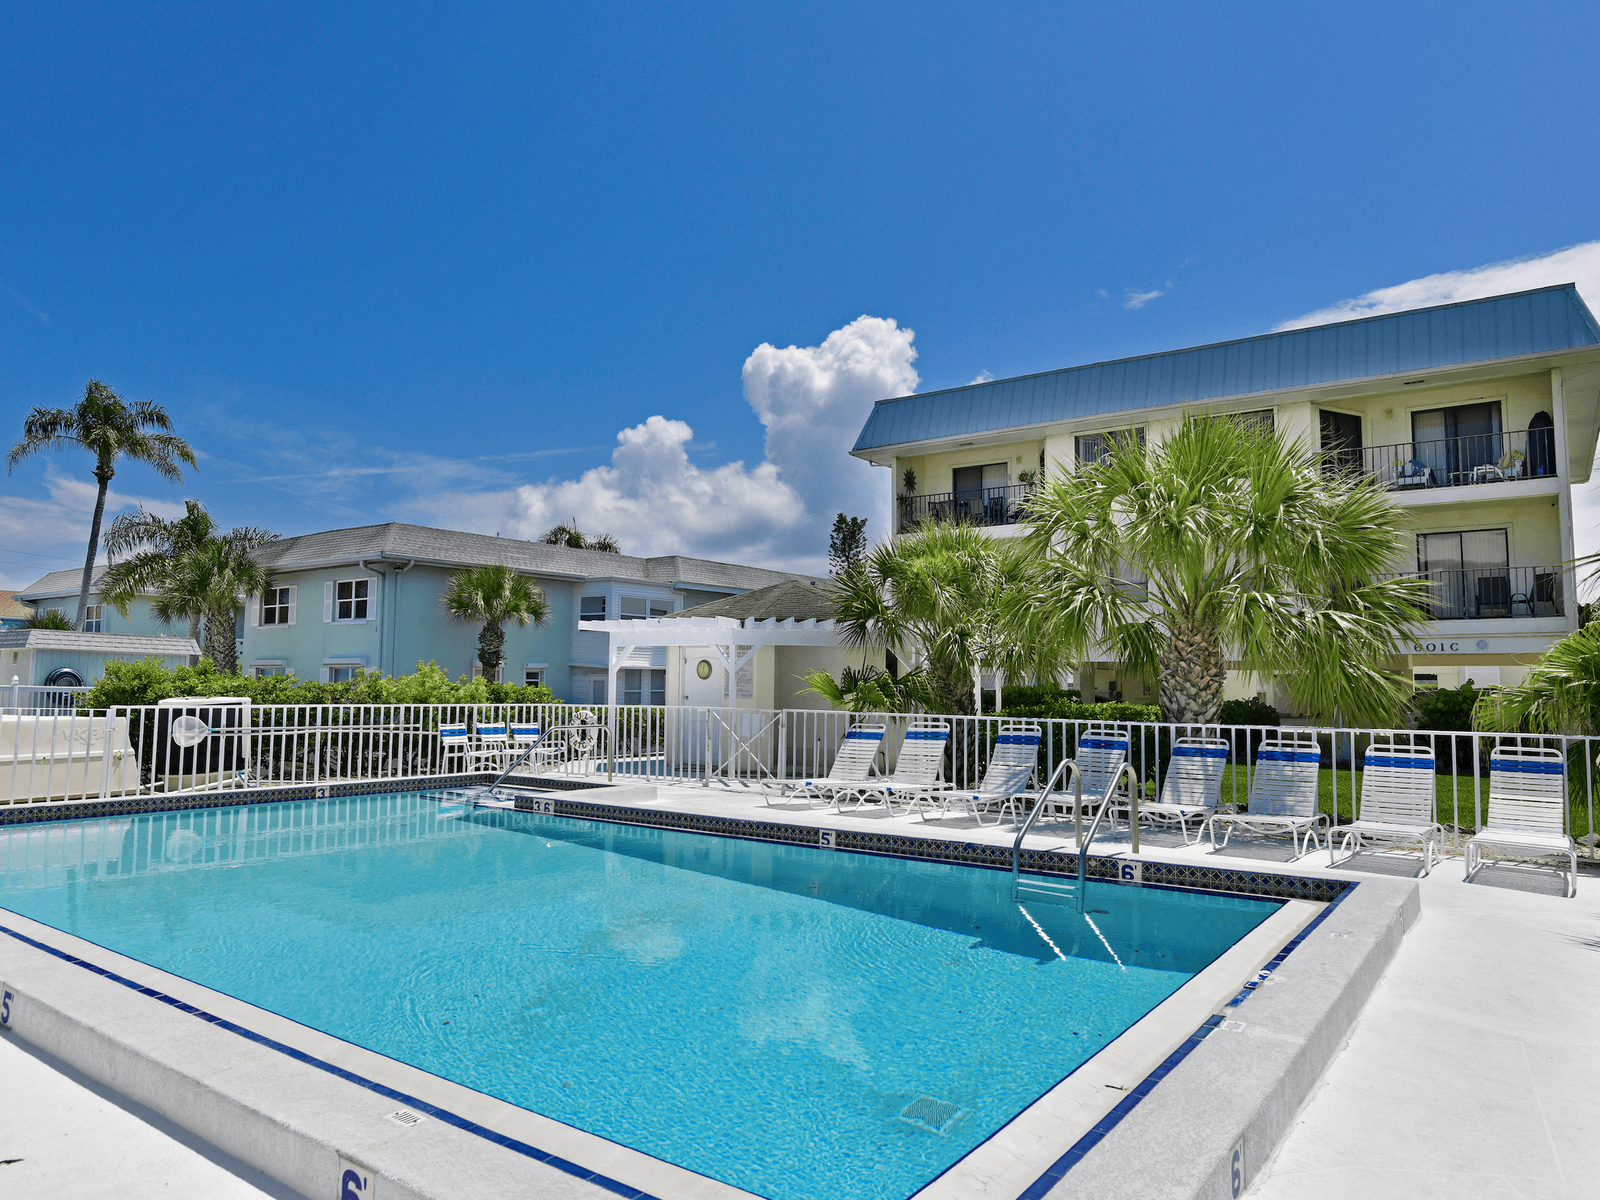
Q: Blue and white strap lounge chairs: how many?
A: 8